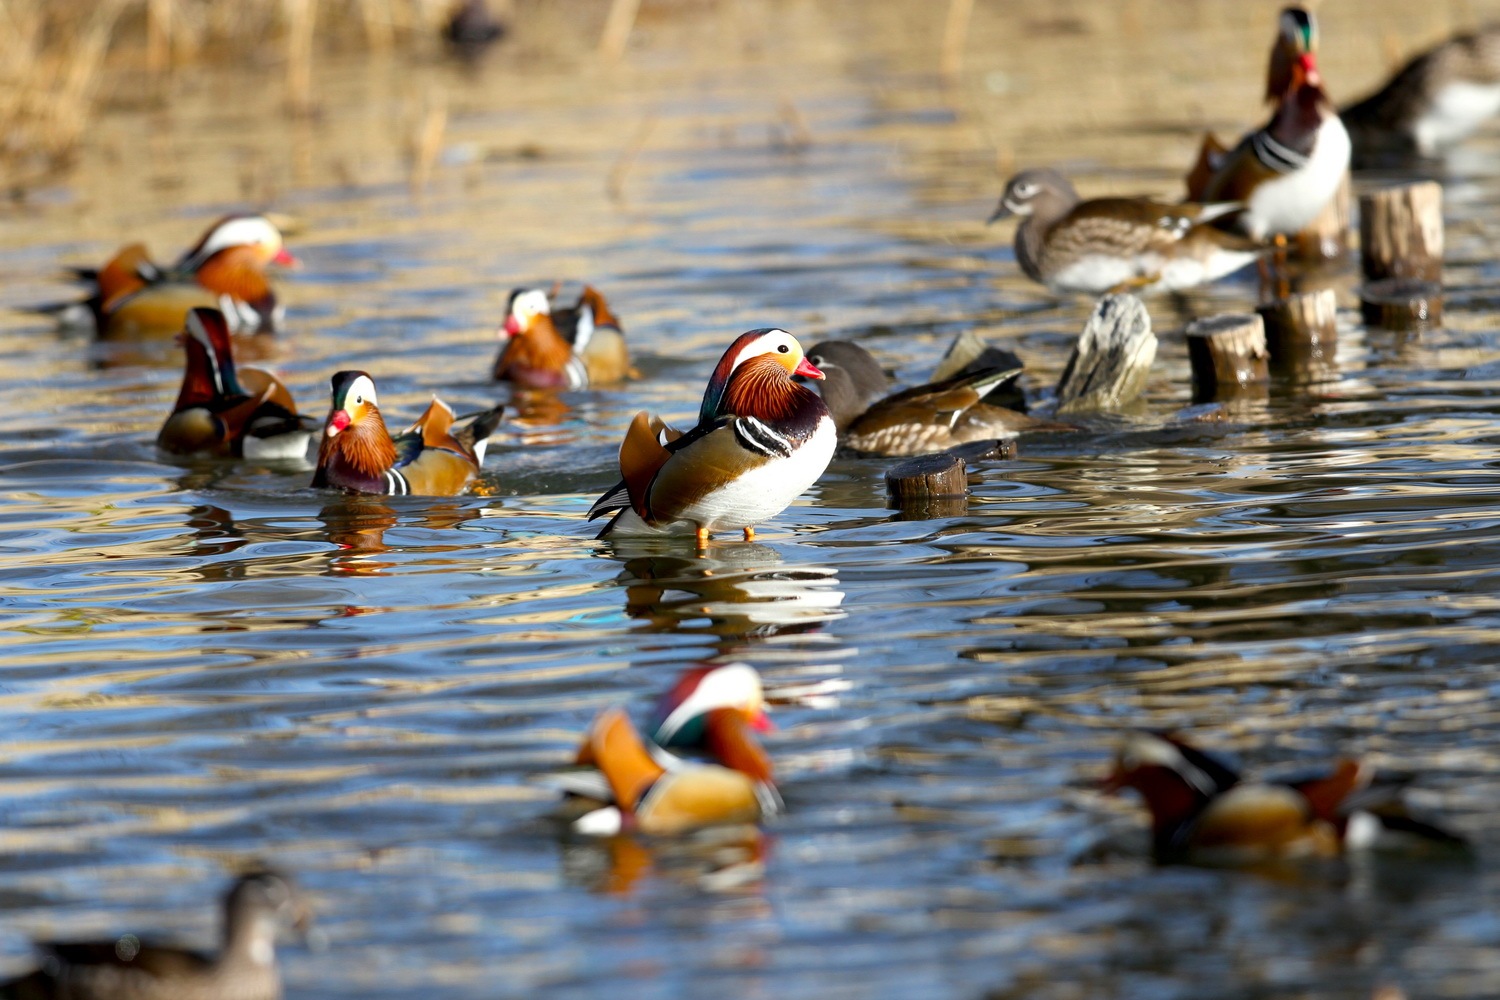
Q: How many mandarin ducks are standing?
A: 3